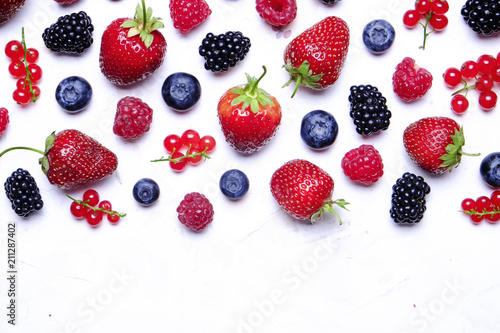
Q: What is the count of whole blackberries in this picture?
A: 5